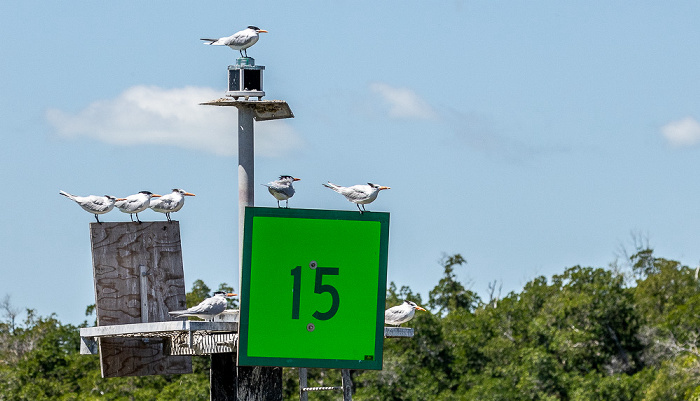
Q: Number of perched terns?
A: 8